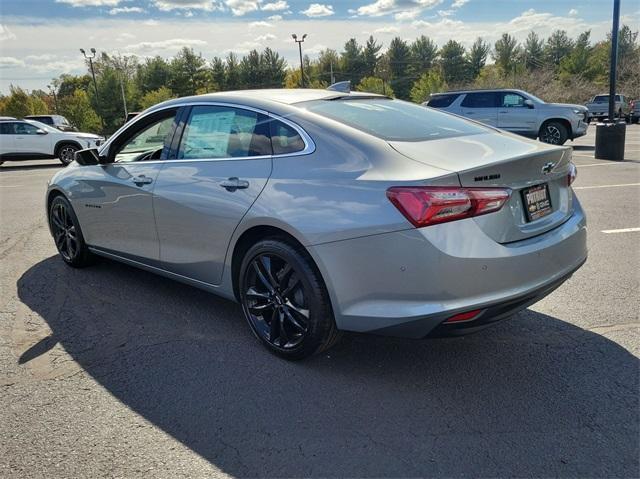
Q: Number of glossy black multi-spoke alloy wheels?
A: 2